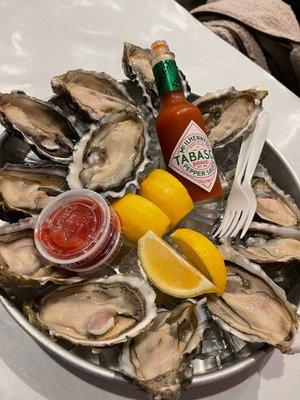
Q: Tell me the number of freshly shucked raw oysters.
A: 12